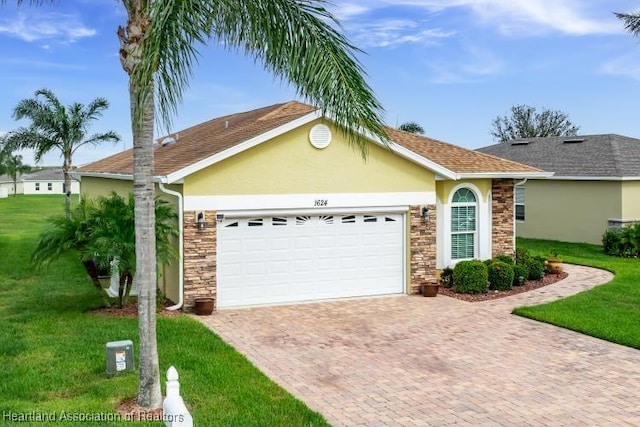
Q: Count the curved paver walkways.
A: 1